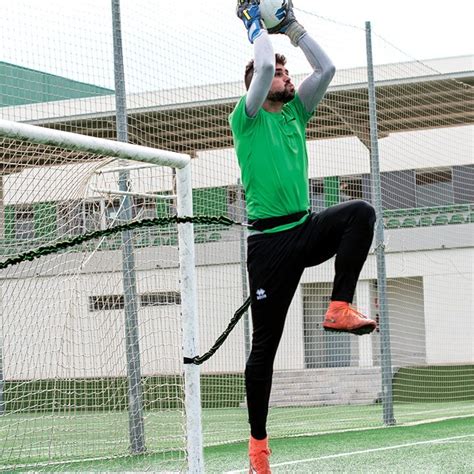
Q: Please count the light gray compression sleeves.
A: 2